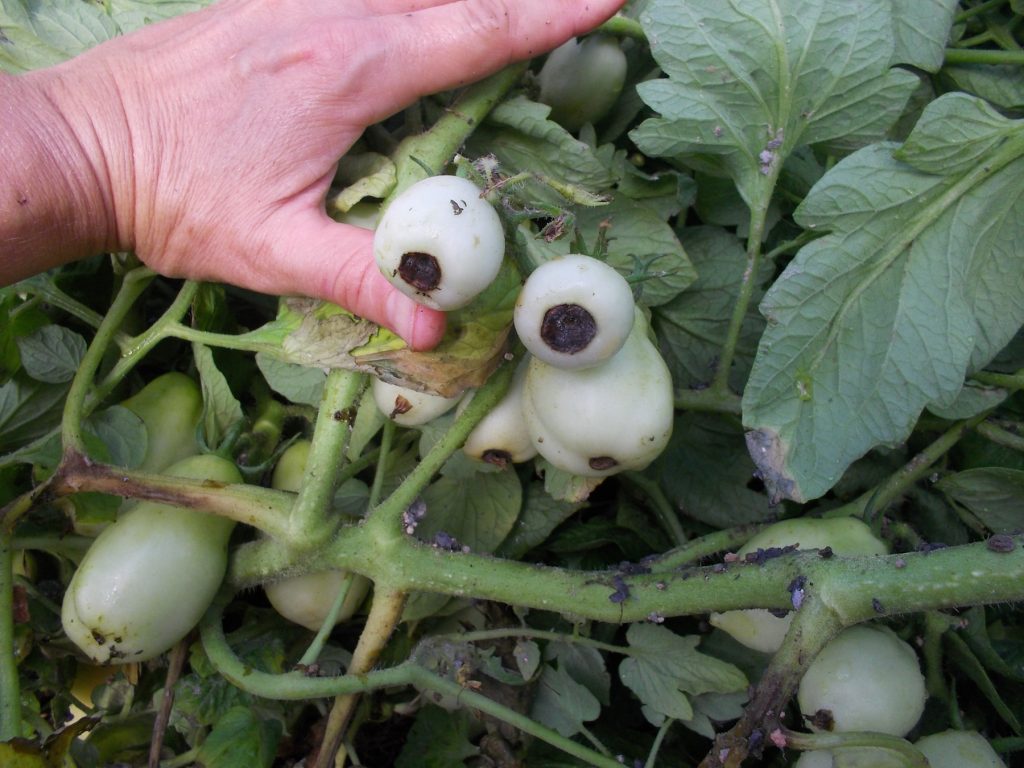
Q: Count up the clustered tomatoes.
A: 5